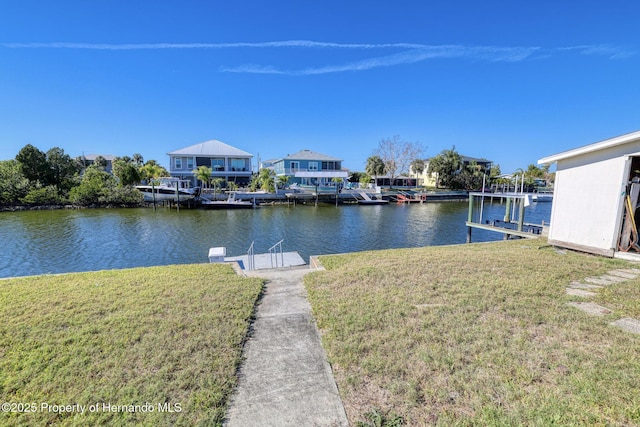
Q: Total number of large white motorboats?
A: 1